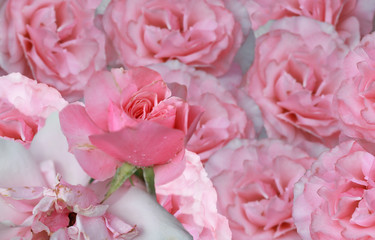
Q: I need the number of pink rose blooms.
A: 12